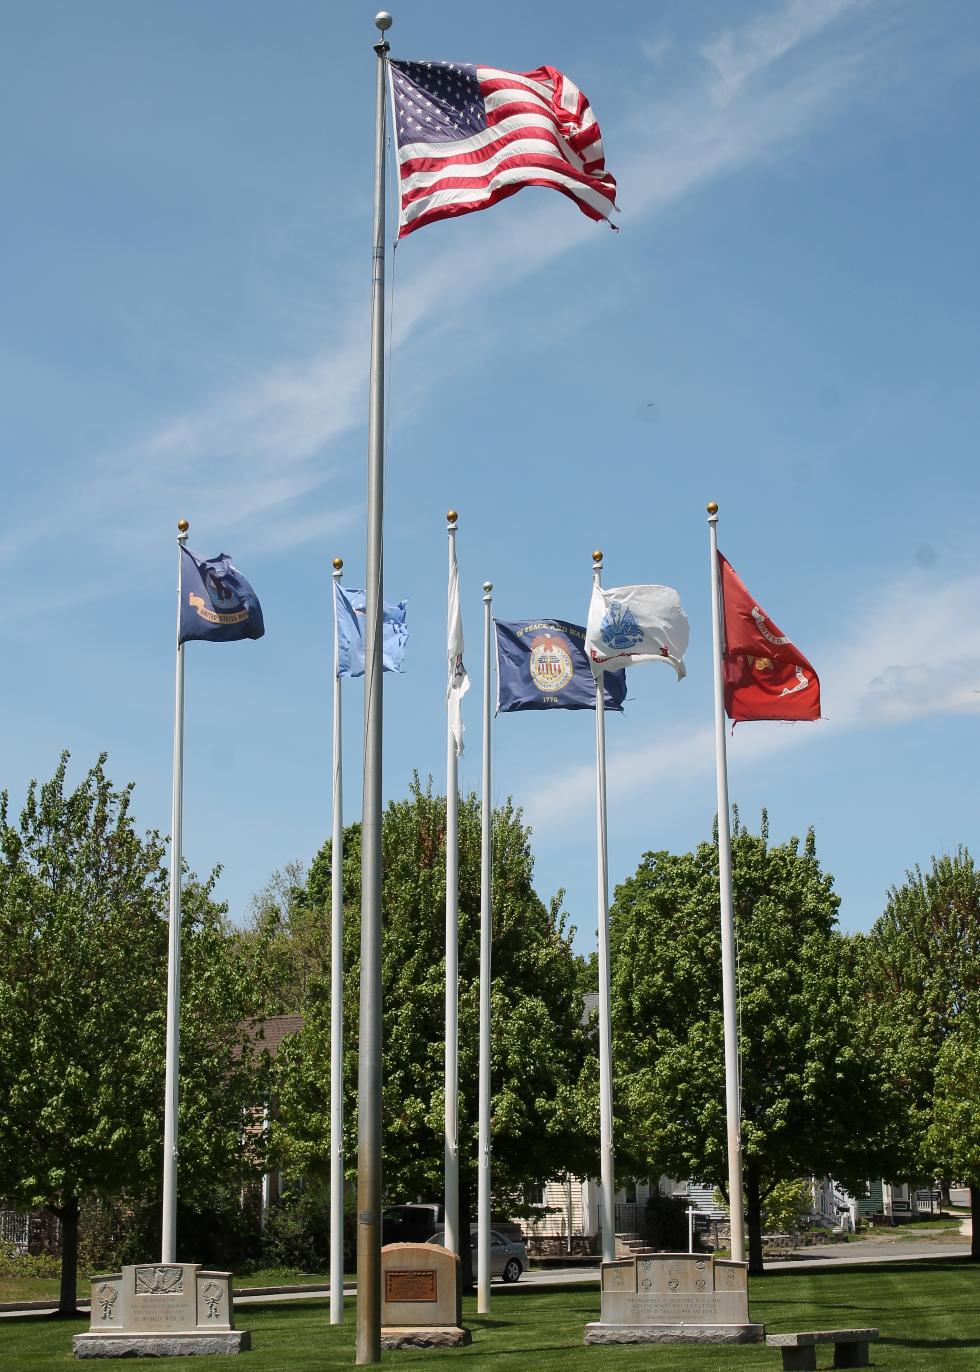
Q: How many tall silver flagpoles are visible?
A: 1